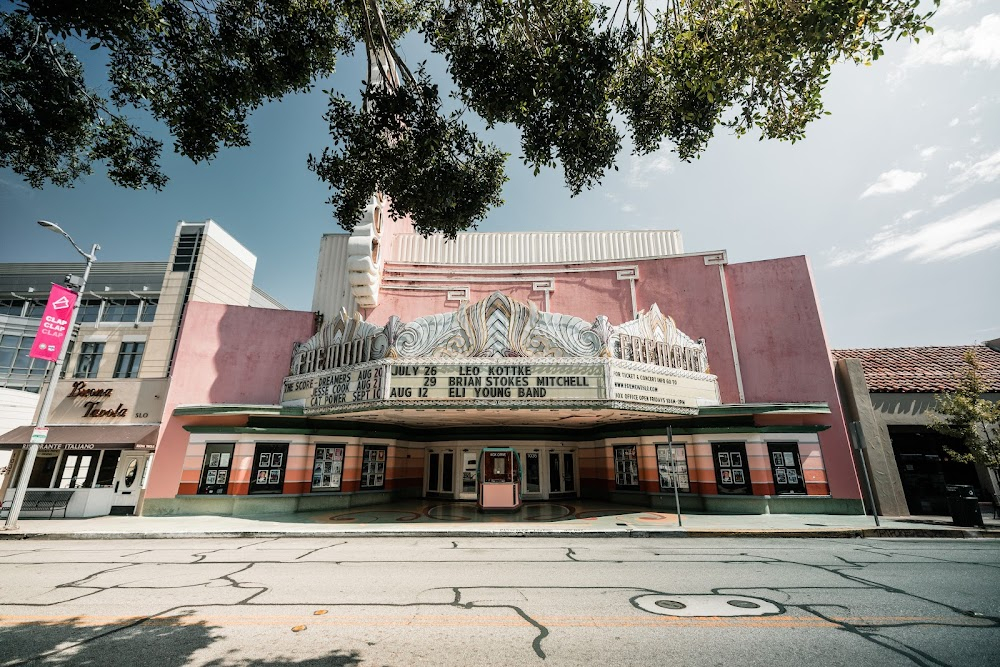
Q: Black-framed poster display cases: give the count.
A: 8